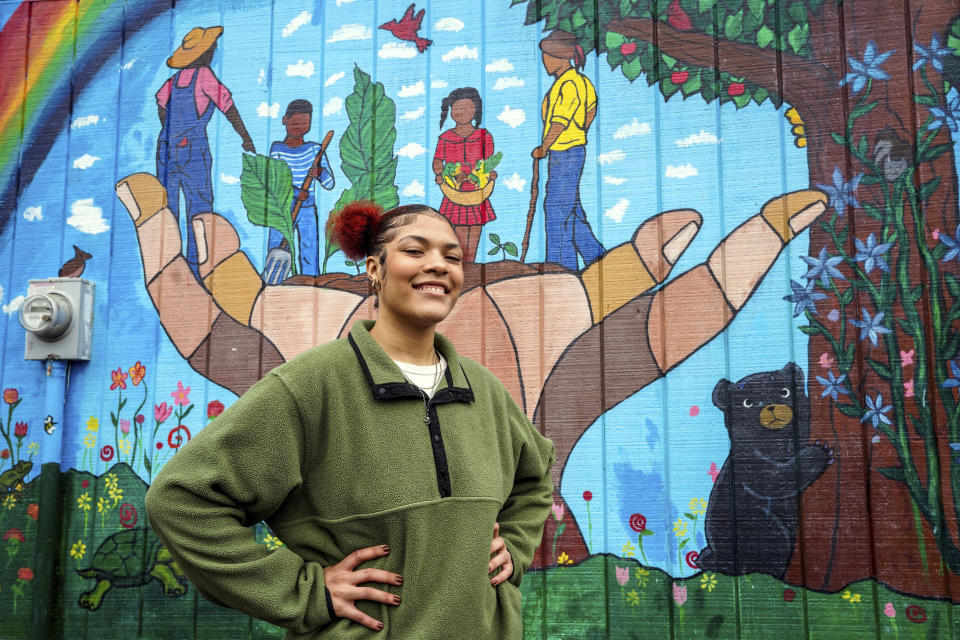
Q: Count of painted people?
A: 4